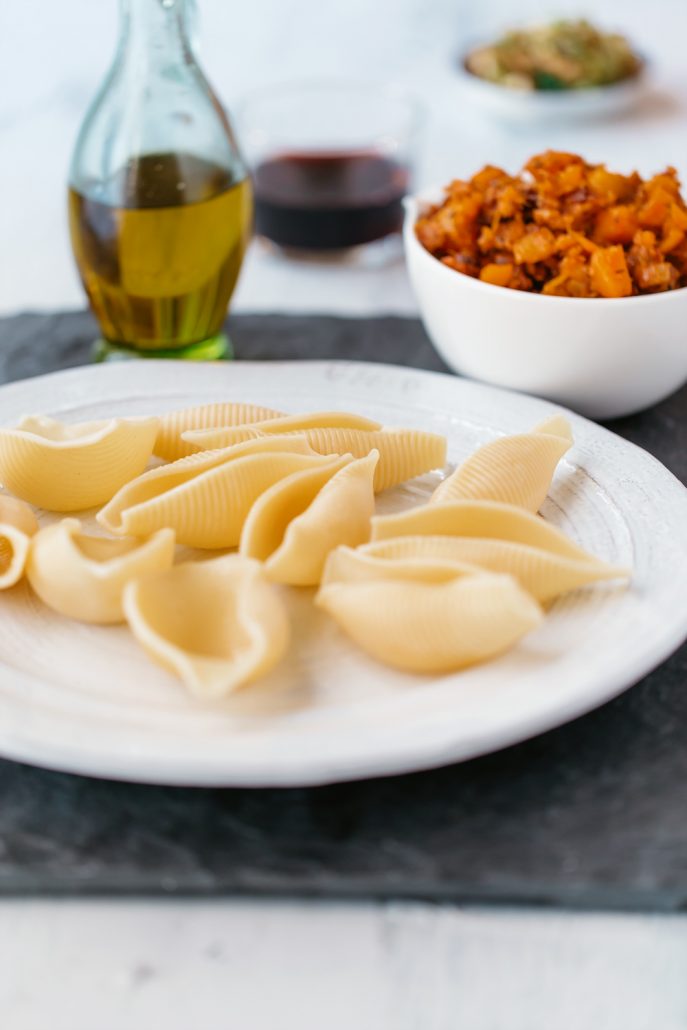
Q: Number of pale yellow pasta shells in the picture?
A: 11